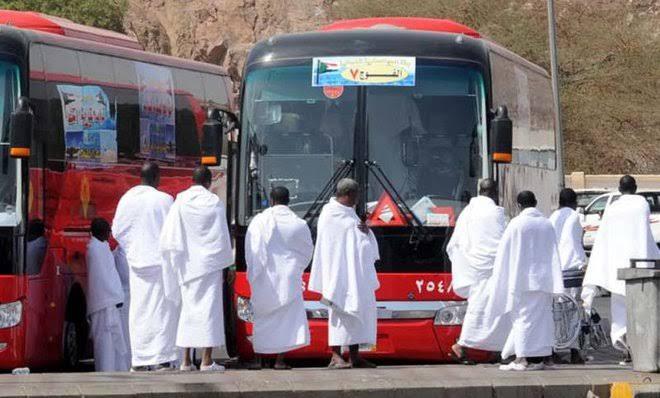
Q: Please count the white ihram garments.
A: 9